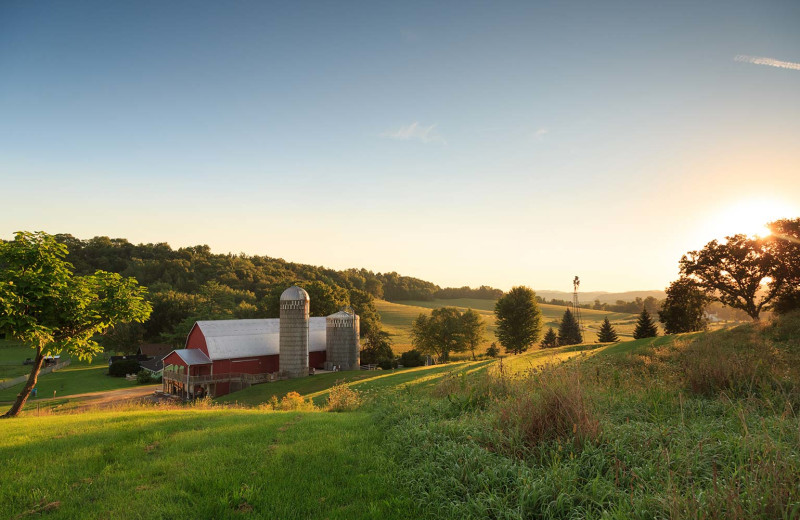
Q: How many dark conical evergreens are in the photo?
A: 4